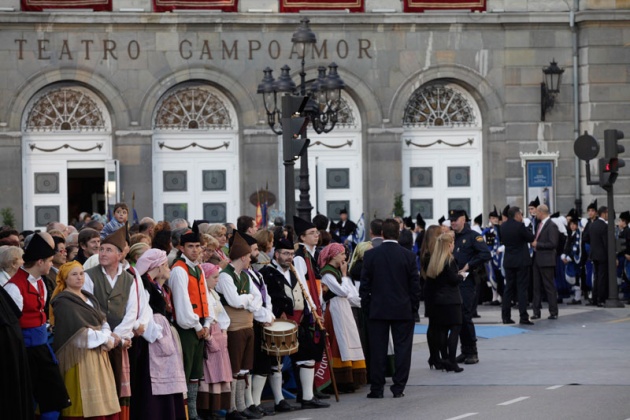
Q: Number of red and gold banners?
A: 4